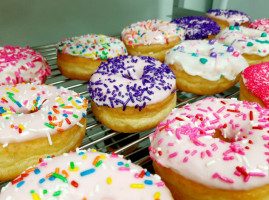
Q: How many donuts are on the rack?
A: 13